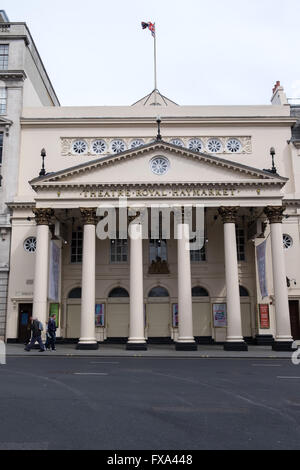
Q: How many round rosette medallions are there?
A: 11